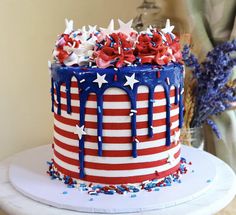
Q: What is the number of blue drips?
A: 10